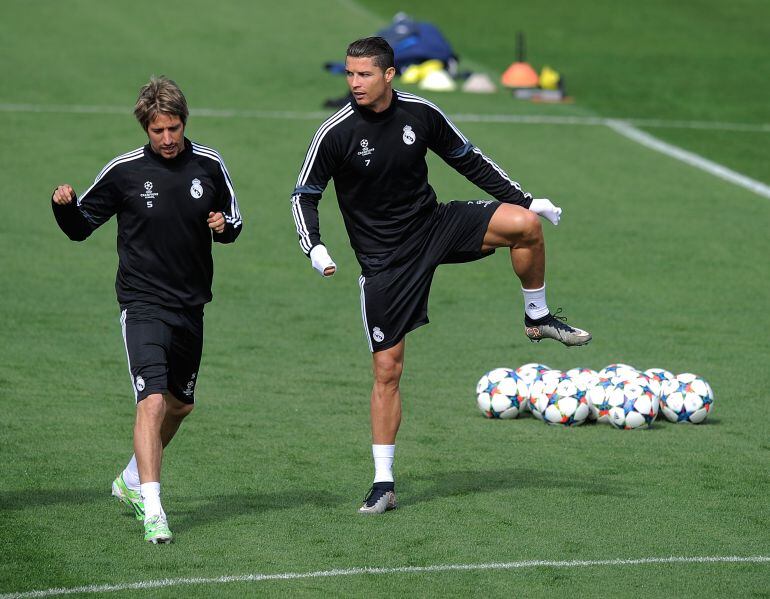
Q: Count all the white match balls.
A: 11